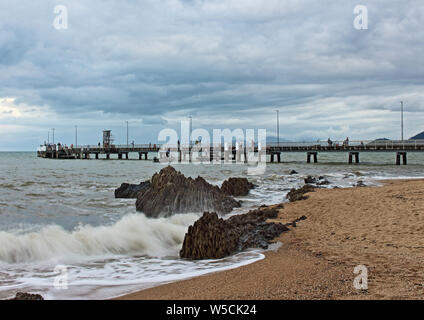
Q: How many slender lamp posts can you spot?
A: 7